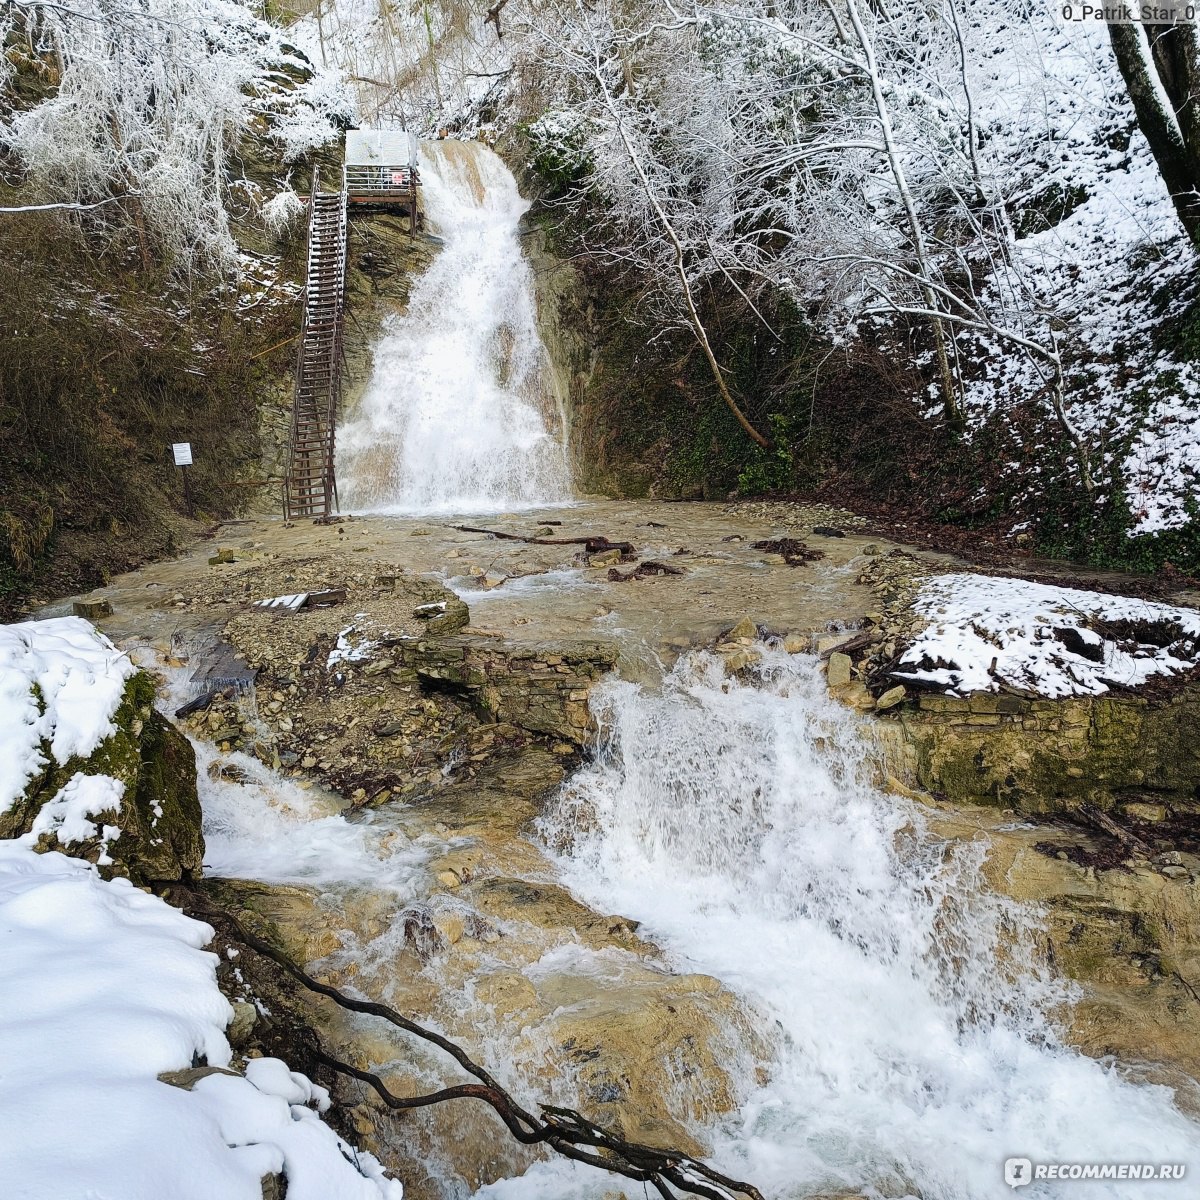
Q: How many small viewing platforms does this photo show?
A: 1